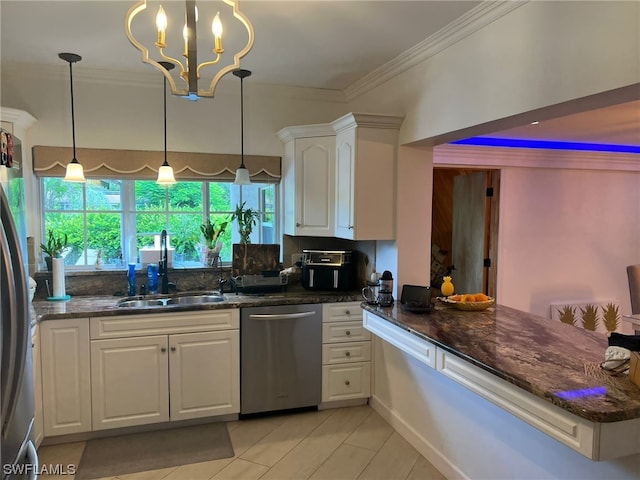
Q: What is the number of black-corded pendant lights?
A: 3